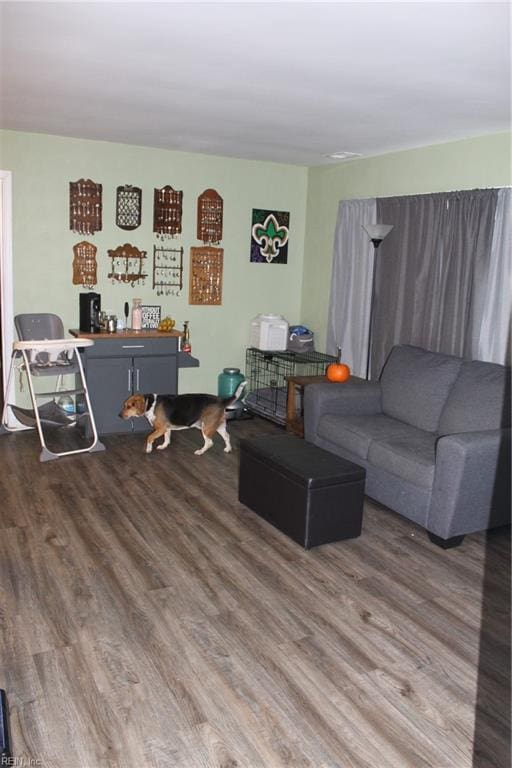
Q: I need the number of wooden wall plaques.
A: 8